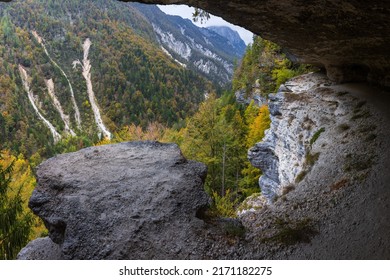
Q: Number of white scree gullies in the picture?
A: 4